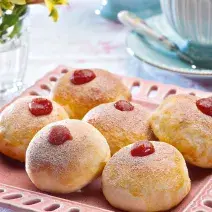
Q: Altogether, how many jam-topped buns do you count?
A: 6